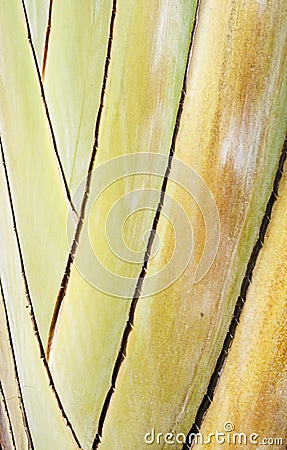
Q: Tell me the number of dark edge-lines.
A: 8